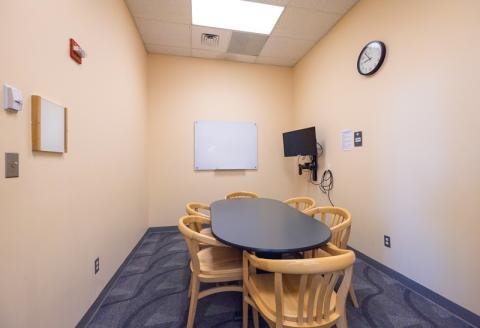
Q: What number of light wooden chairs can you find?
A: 6